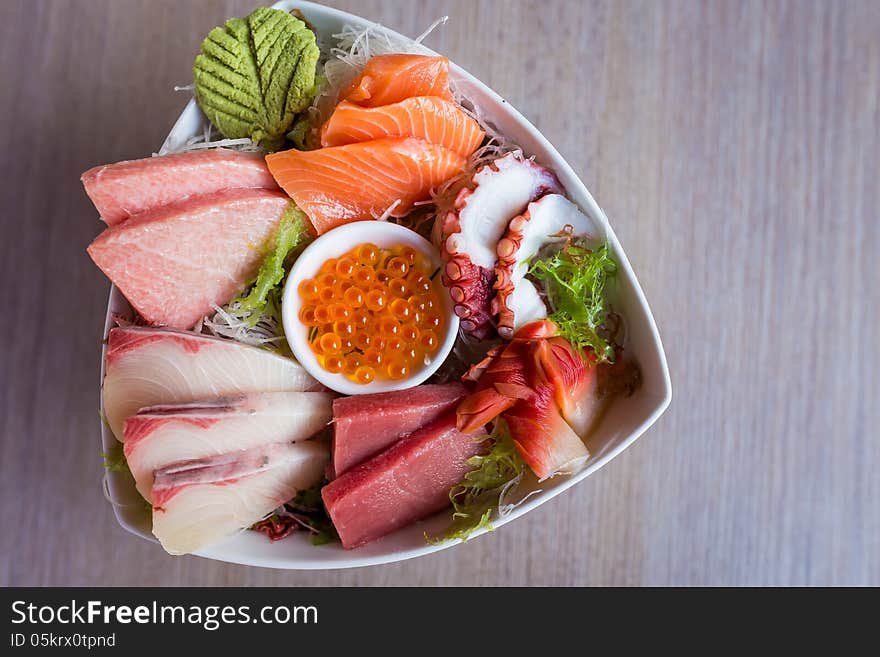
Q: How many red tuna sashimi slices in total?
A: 2